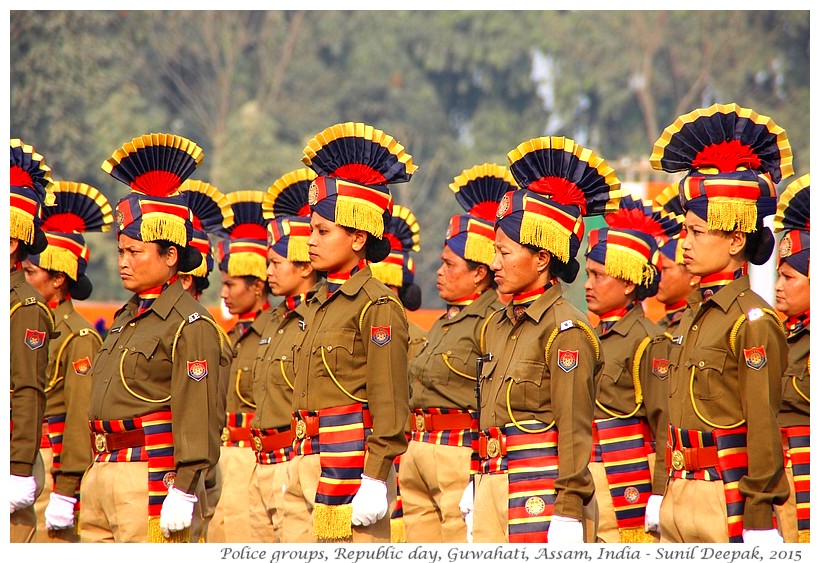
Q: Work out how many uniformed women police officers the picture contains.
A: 14